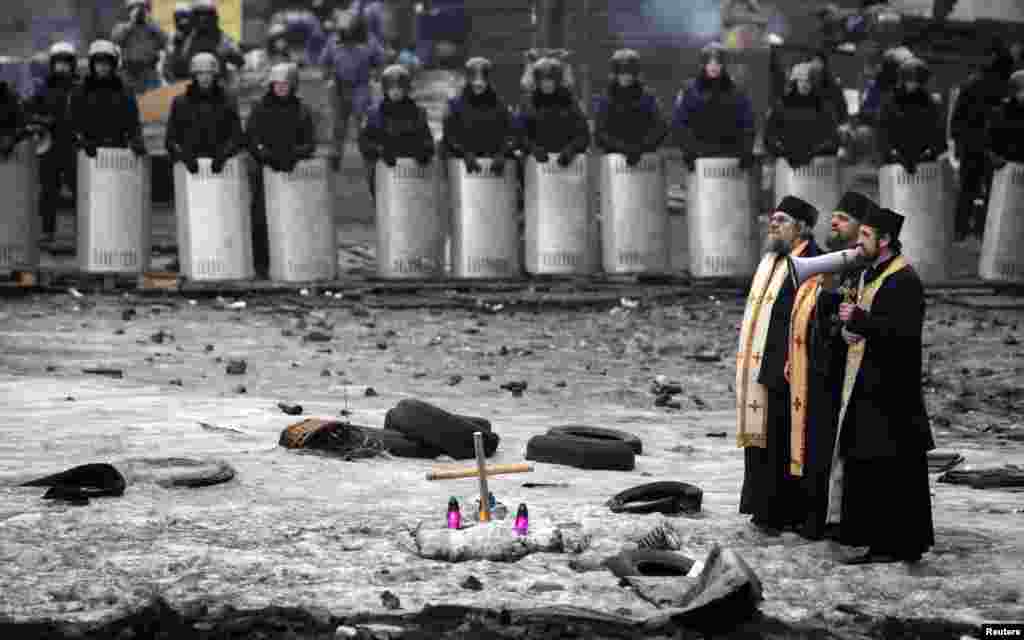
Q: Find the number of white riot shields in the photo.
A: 12